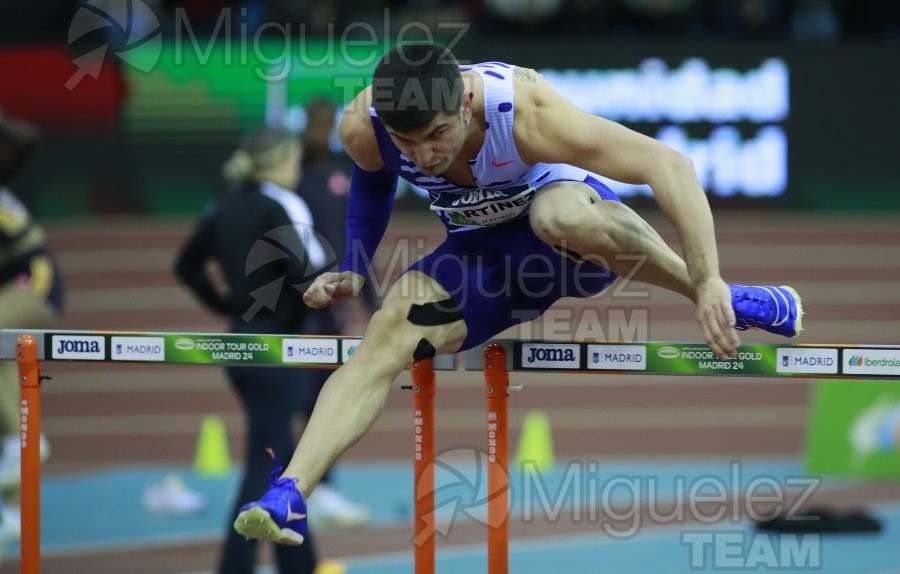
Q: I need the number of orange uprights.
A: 3